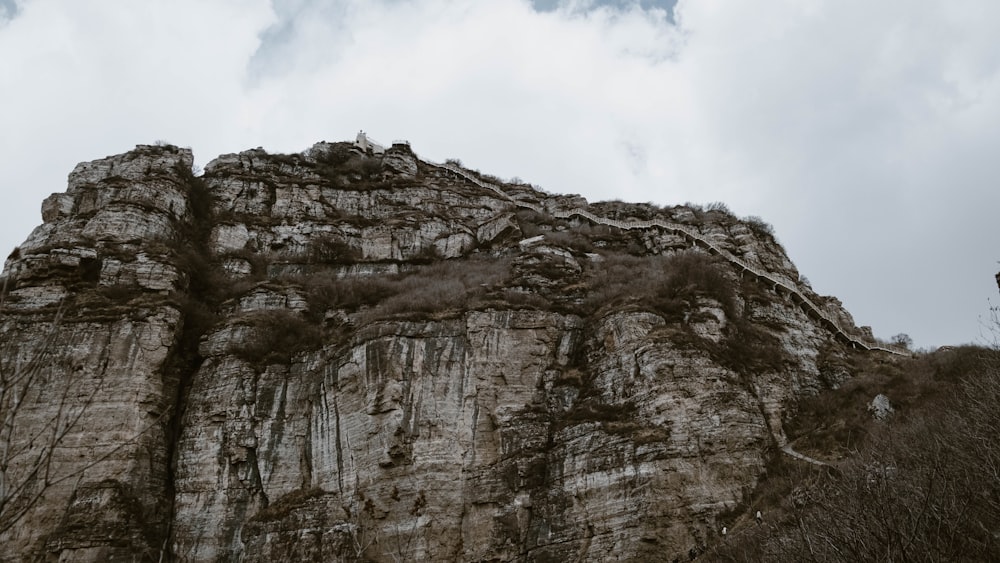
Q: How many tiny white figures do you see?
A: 2